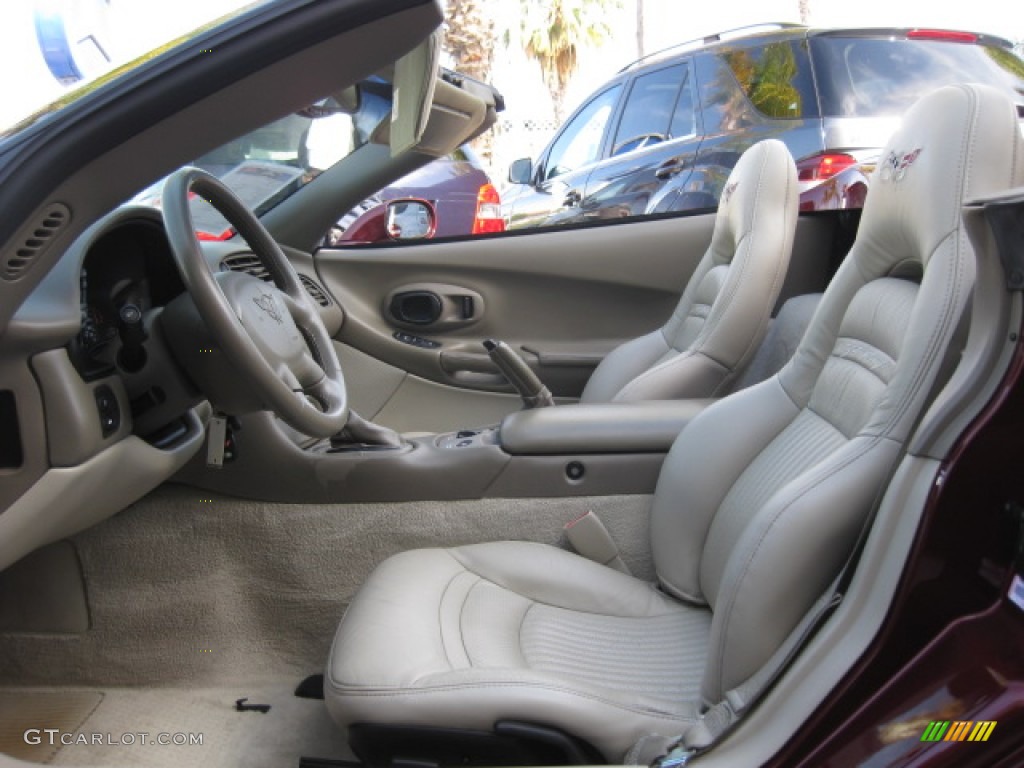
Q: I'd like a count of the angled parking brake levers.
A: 1